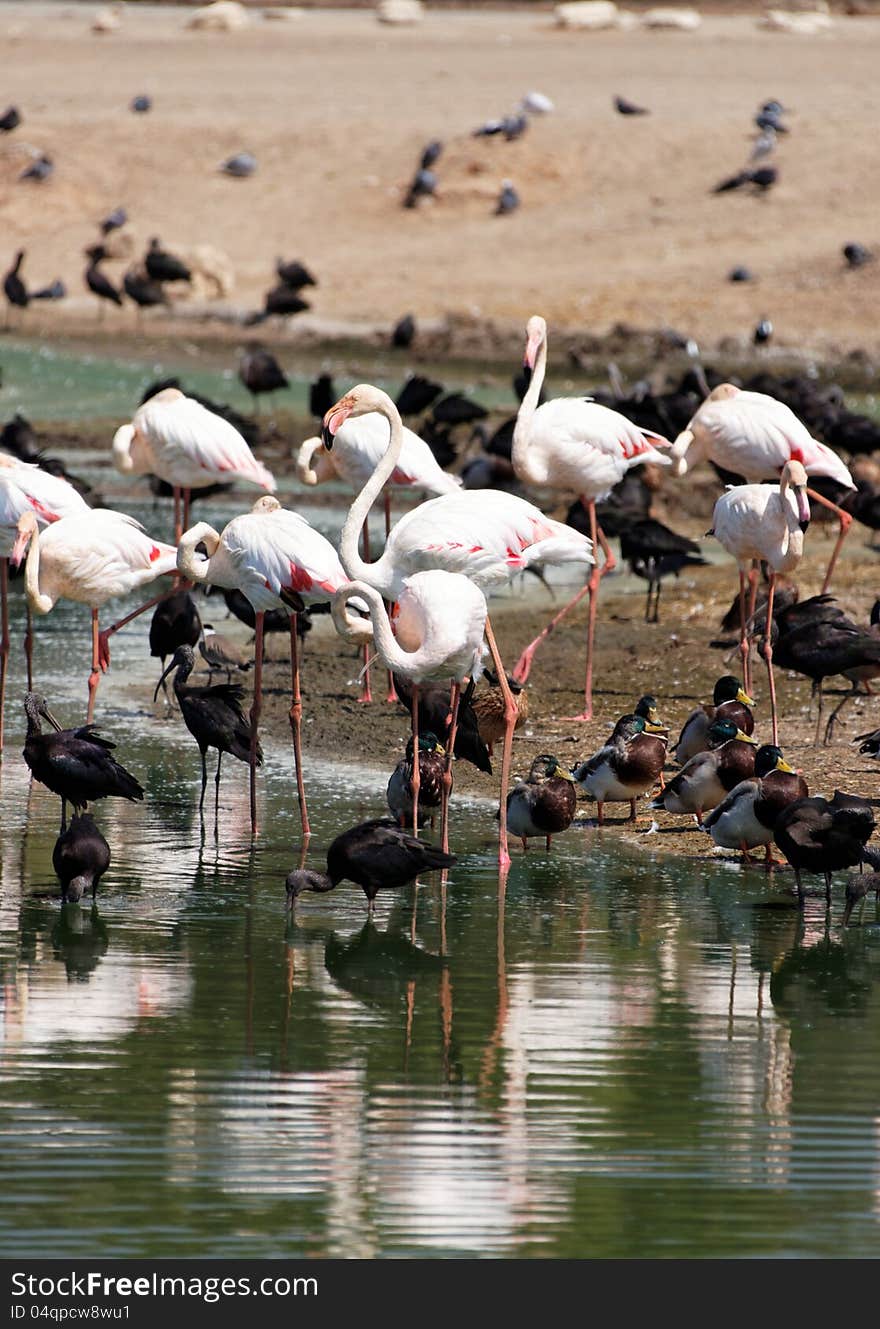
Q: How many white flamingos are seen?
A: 10